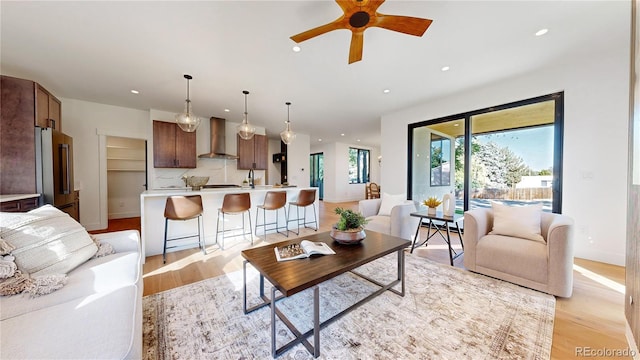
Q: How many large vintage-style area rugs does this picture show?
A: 1